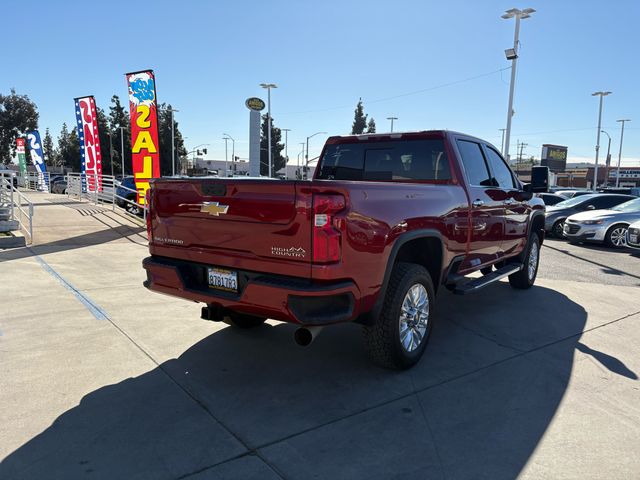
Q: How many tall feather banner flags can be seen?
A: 4